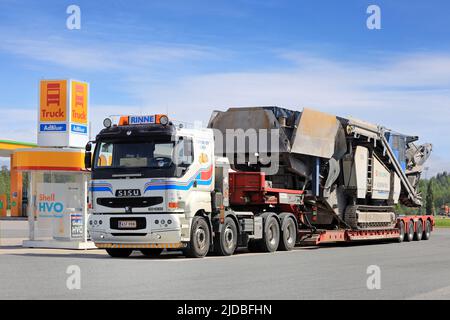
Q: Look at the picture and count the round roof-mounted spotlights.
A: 2